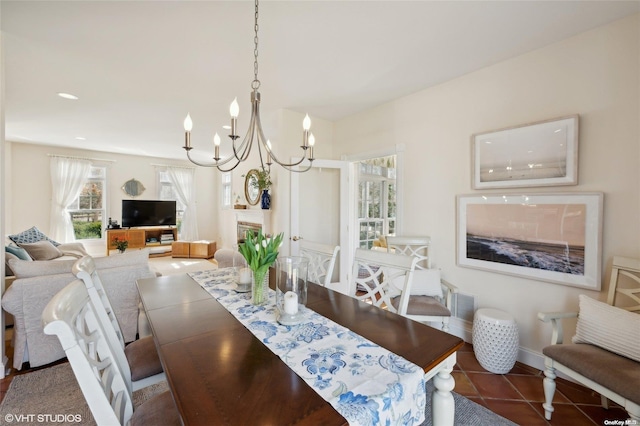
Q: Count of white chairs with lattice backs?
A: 6